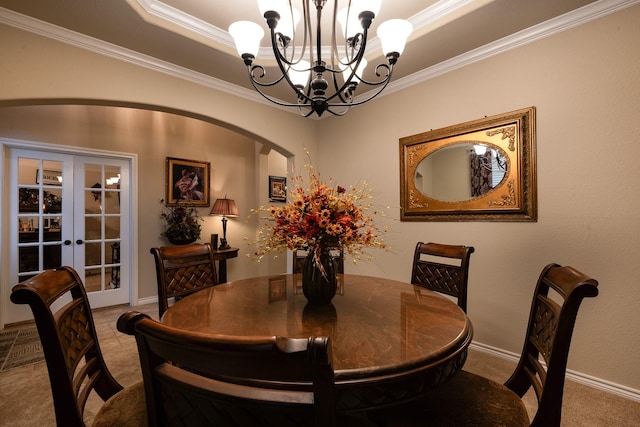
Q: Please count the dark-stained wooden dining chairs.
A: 6